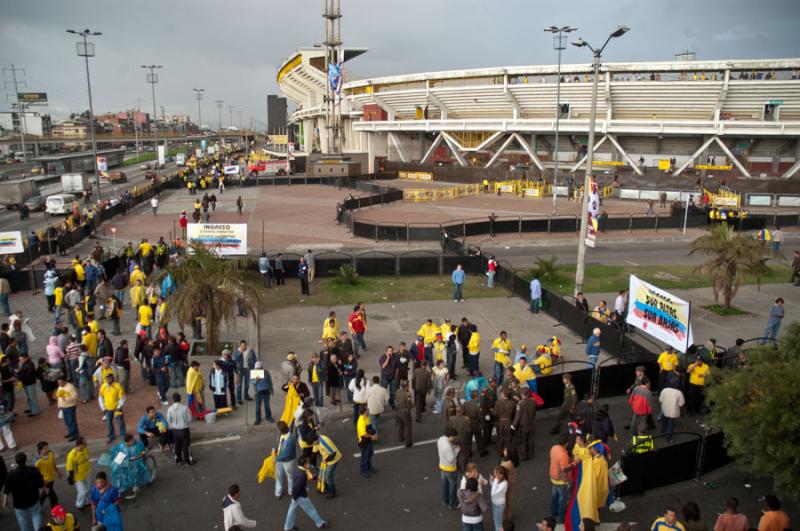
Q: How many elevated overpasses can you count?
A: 1